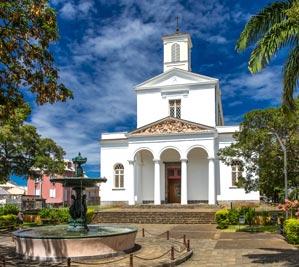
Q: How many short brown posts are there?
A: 8